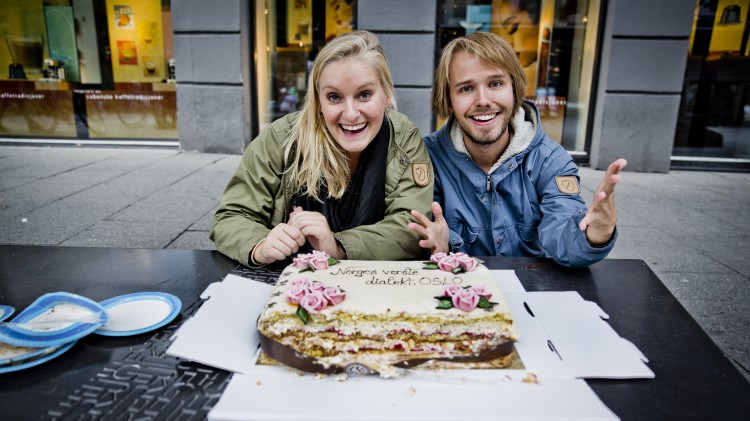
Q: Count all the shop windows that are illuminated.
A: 4